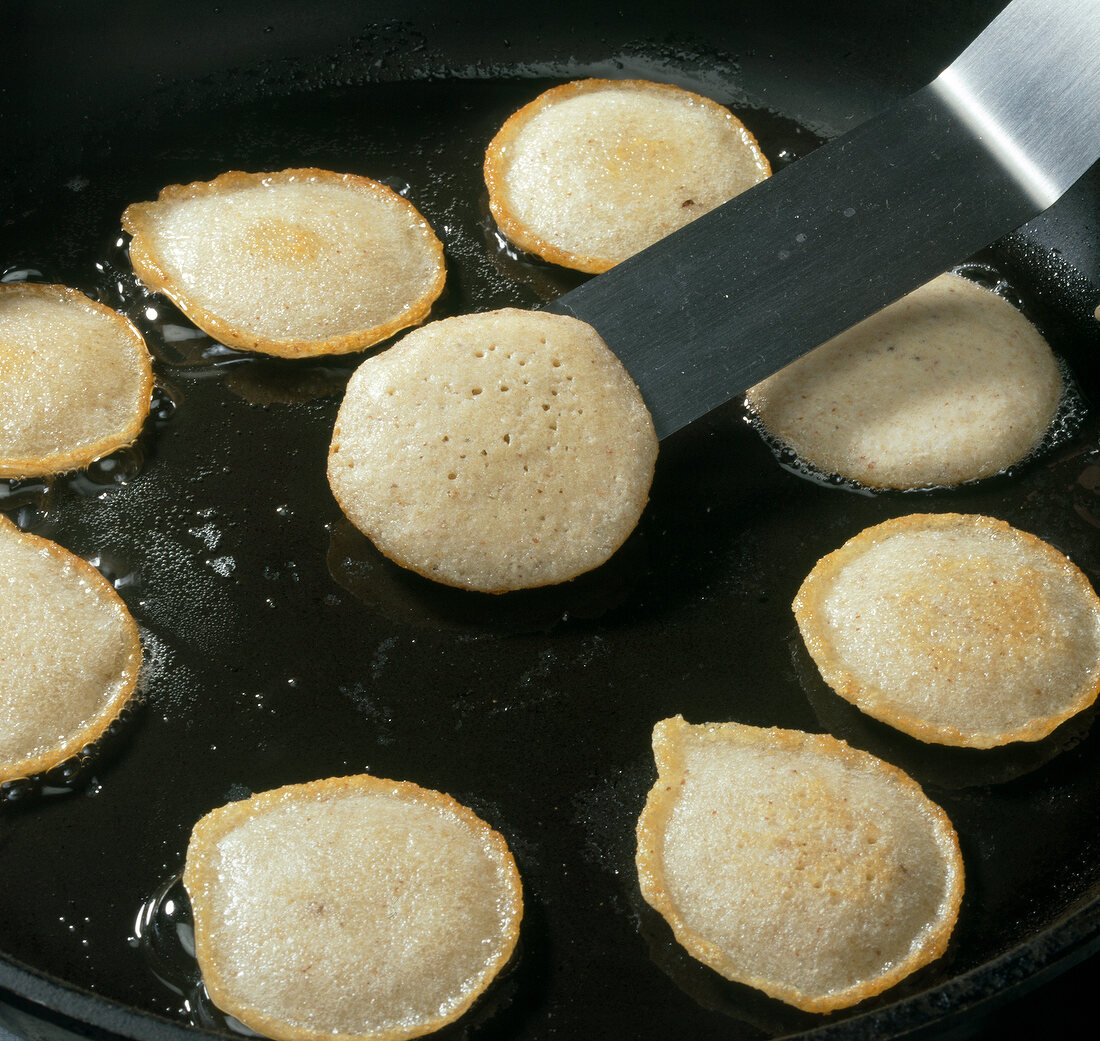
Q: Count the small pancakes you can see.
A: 9